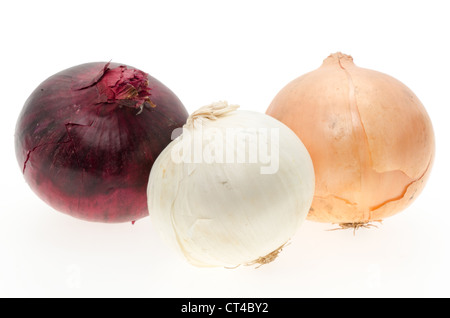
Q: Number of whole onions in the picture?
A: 3